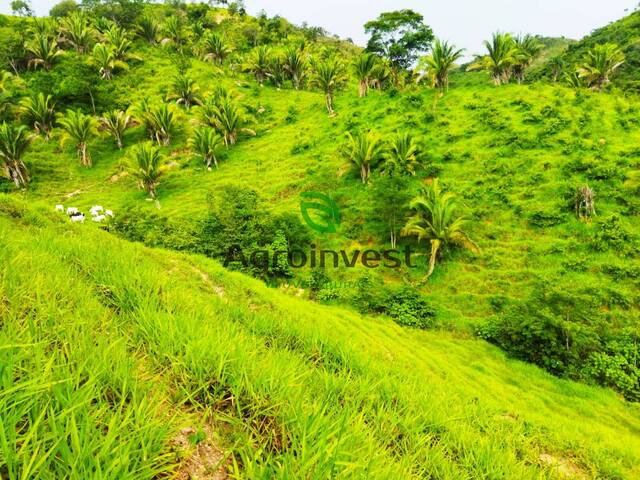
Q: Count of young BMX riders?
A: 0